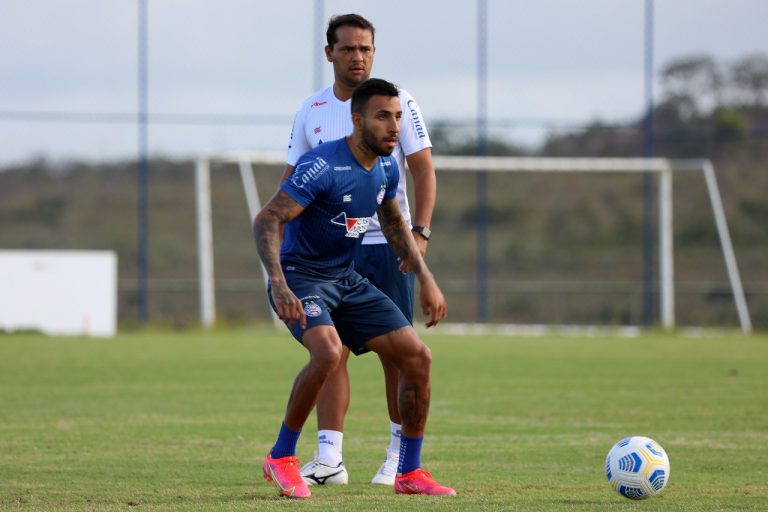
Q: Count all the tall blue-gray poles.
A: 4